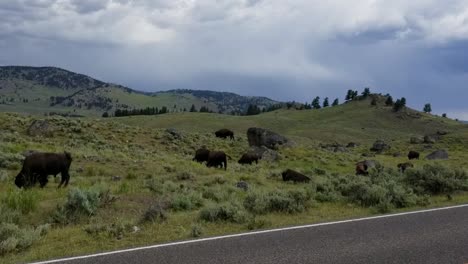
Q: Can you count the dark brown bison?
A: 9